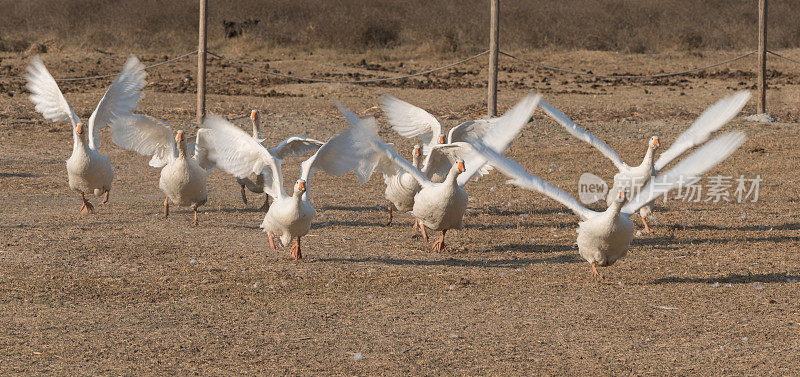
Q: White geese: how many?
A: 9